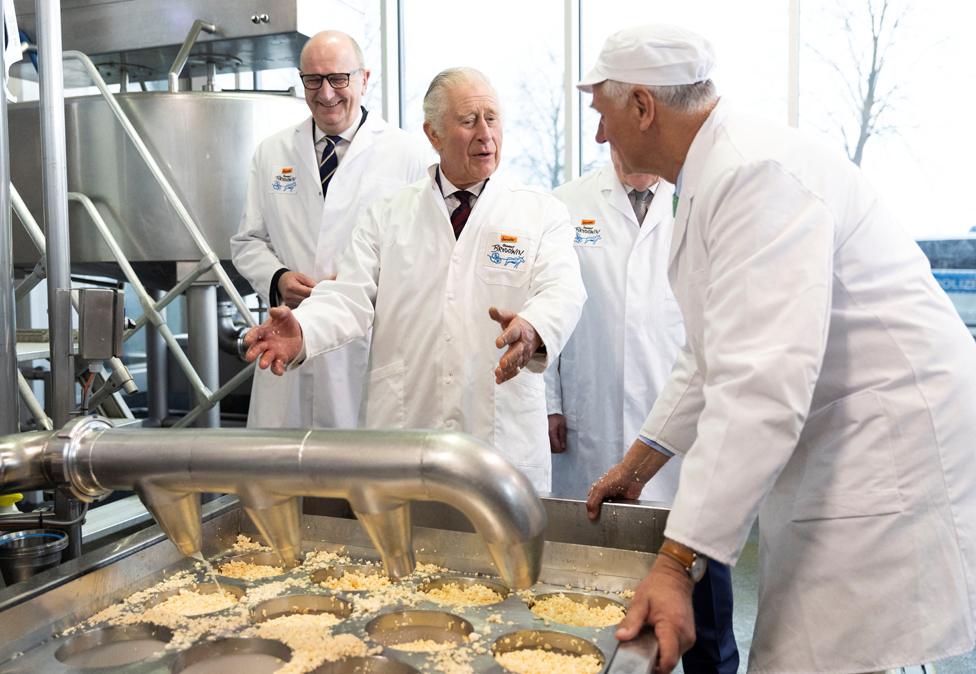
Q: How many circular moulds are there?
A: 11